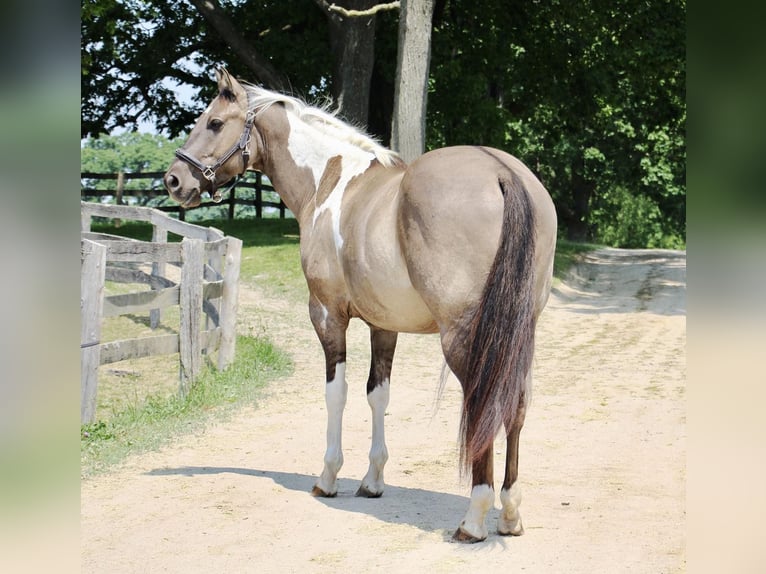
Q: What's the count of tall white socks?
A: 2